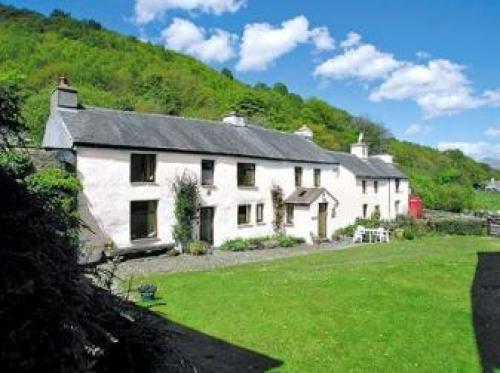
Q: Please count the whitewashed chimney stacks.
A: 4